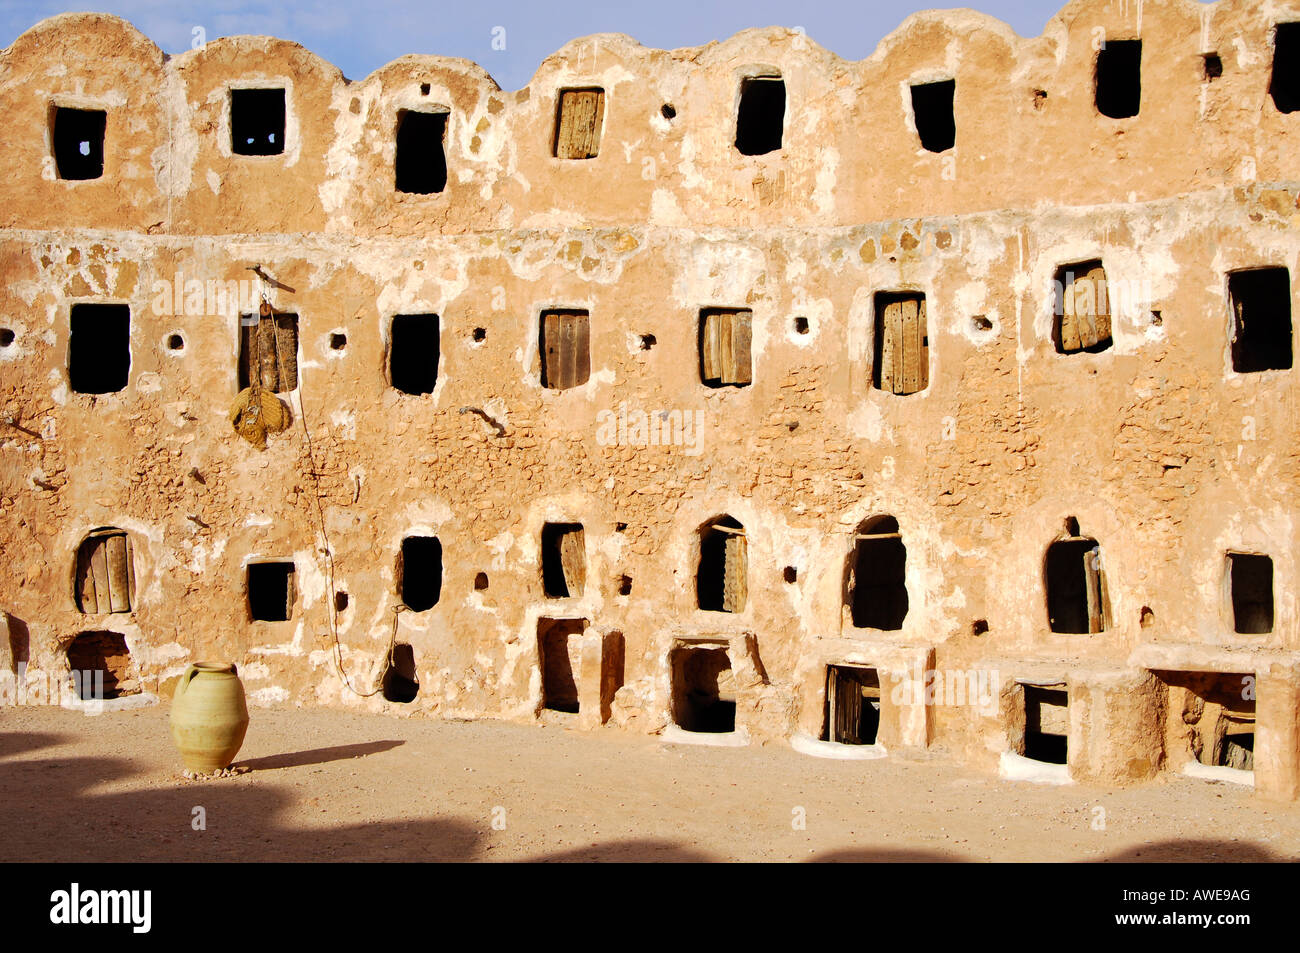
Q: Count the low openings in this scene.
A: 7